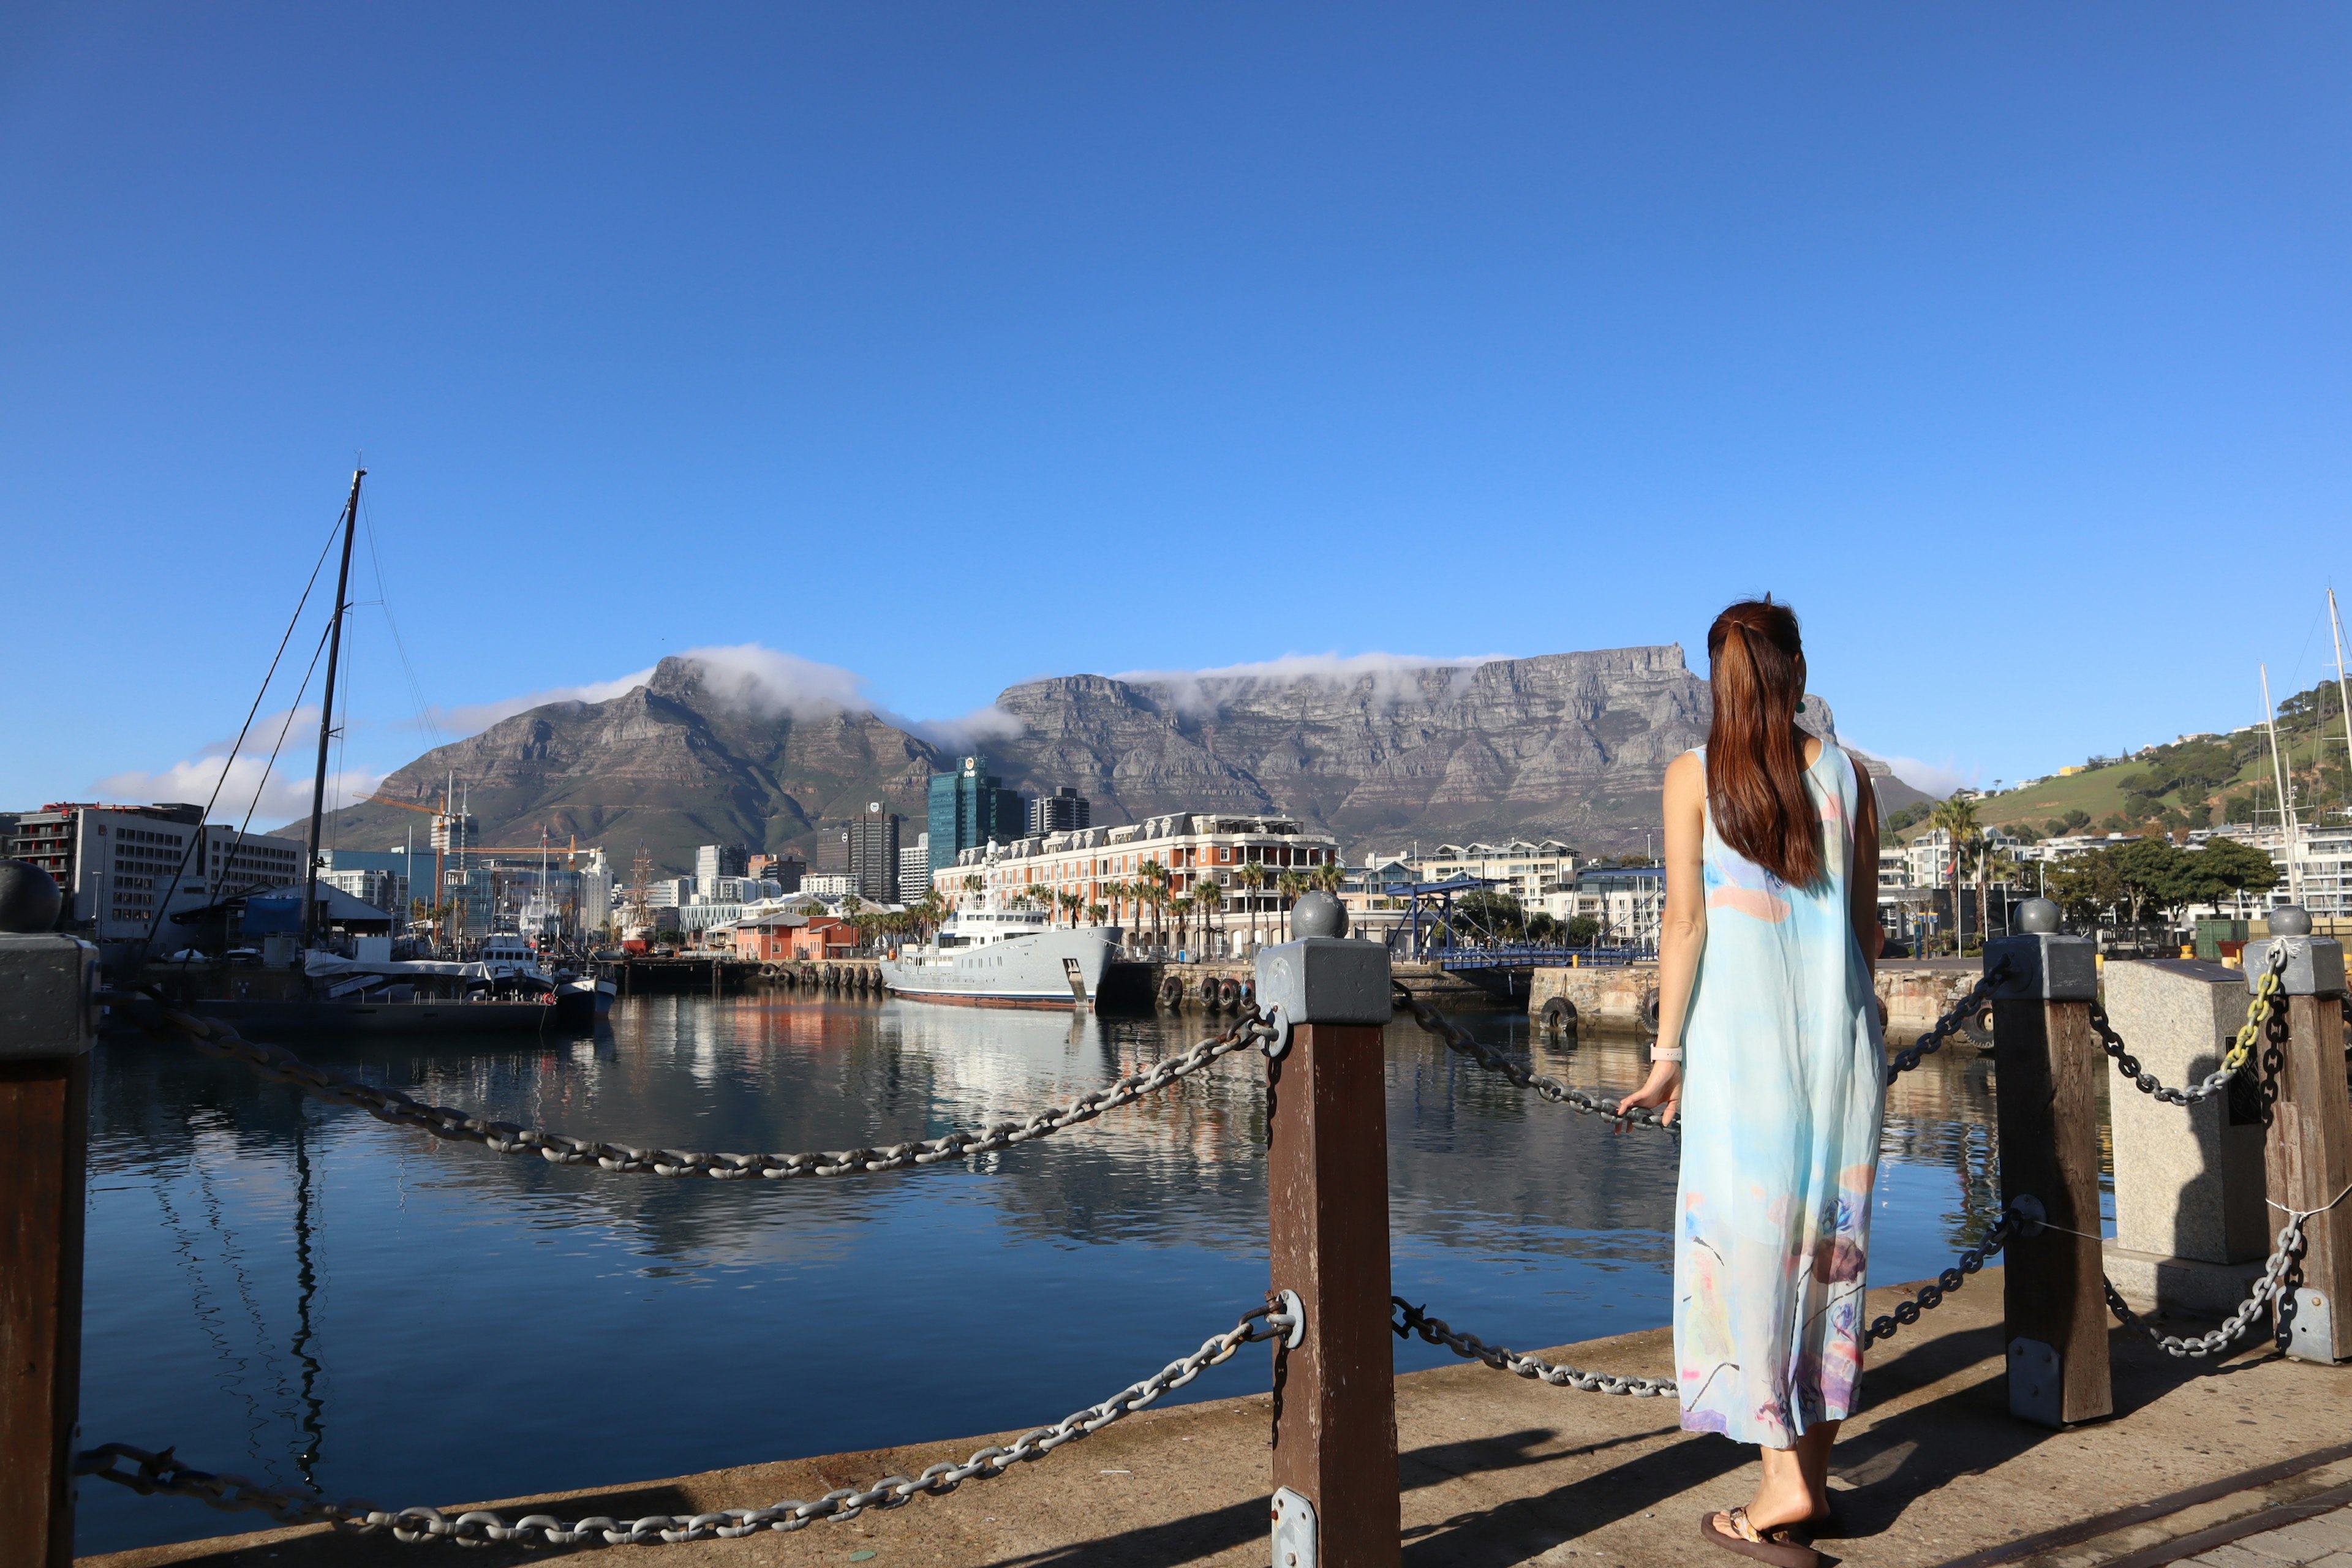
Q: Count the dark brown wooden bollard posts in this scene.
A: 4